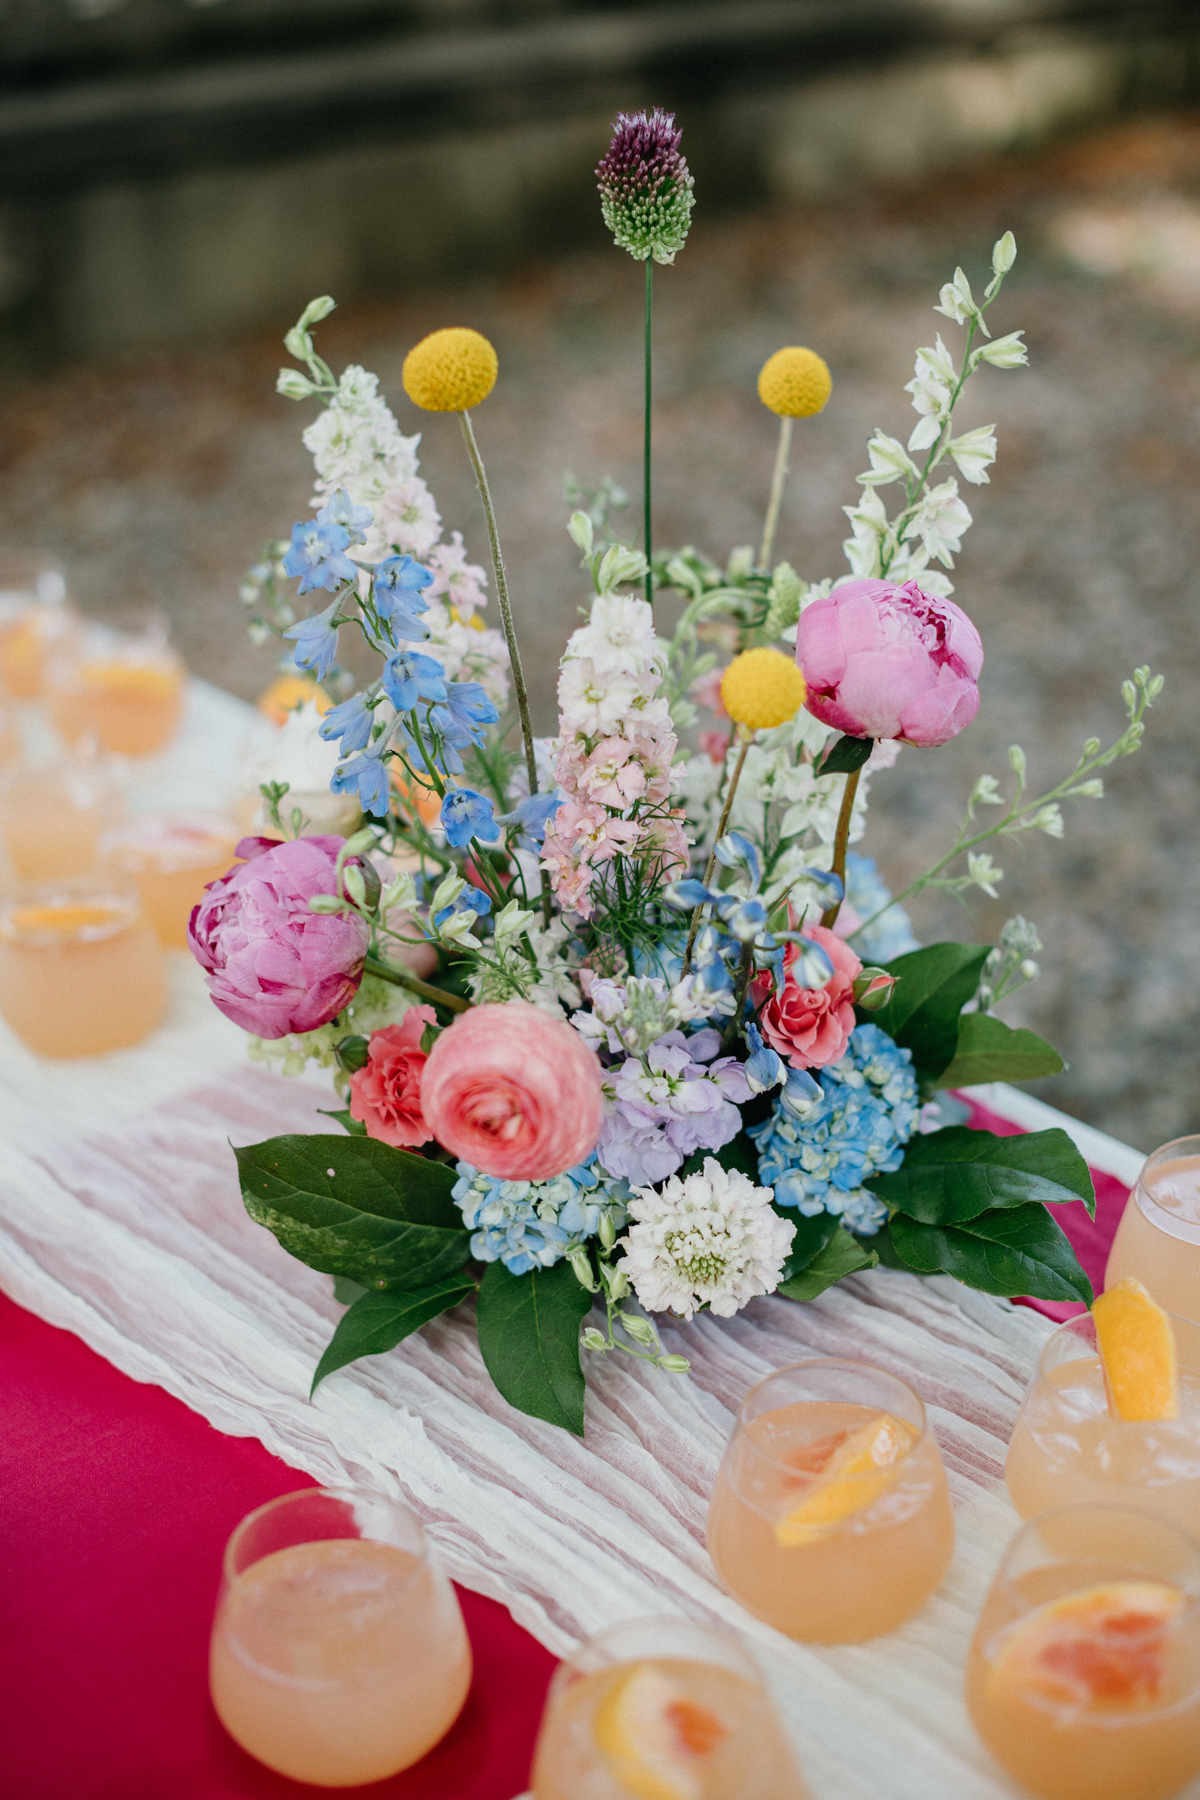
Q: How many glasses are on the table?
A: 12